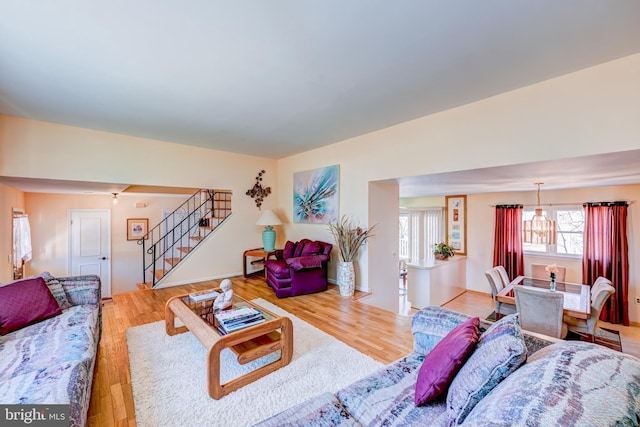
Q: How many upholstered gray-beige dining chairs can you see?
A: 6